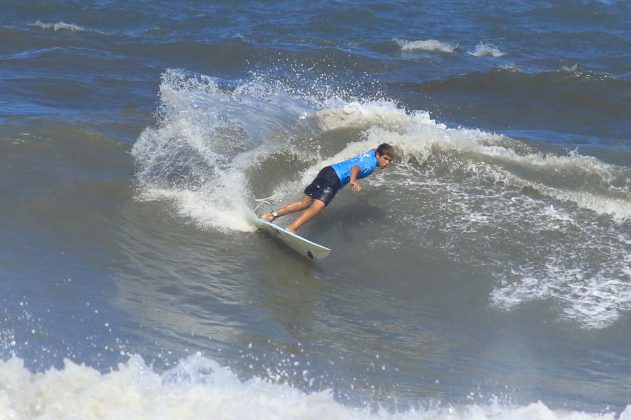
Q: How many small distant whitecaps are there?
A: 3